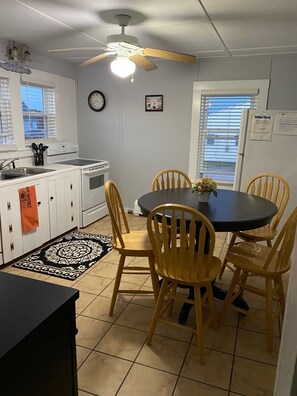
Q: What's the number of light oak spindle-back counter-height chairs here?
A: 5